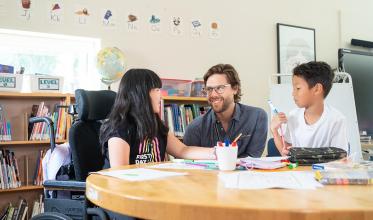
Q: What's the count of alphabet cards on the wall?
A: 9